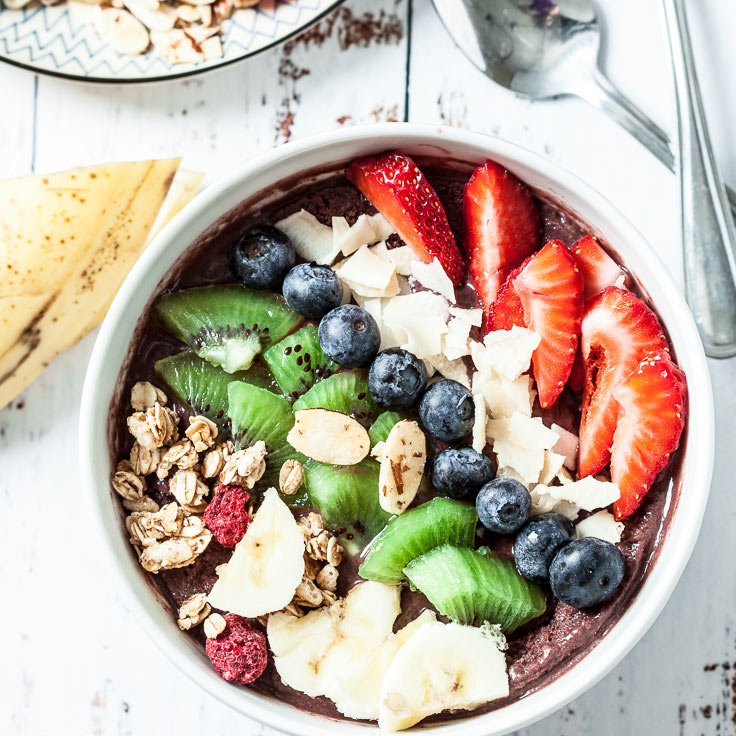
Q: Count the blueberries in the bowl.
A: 9